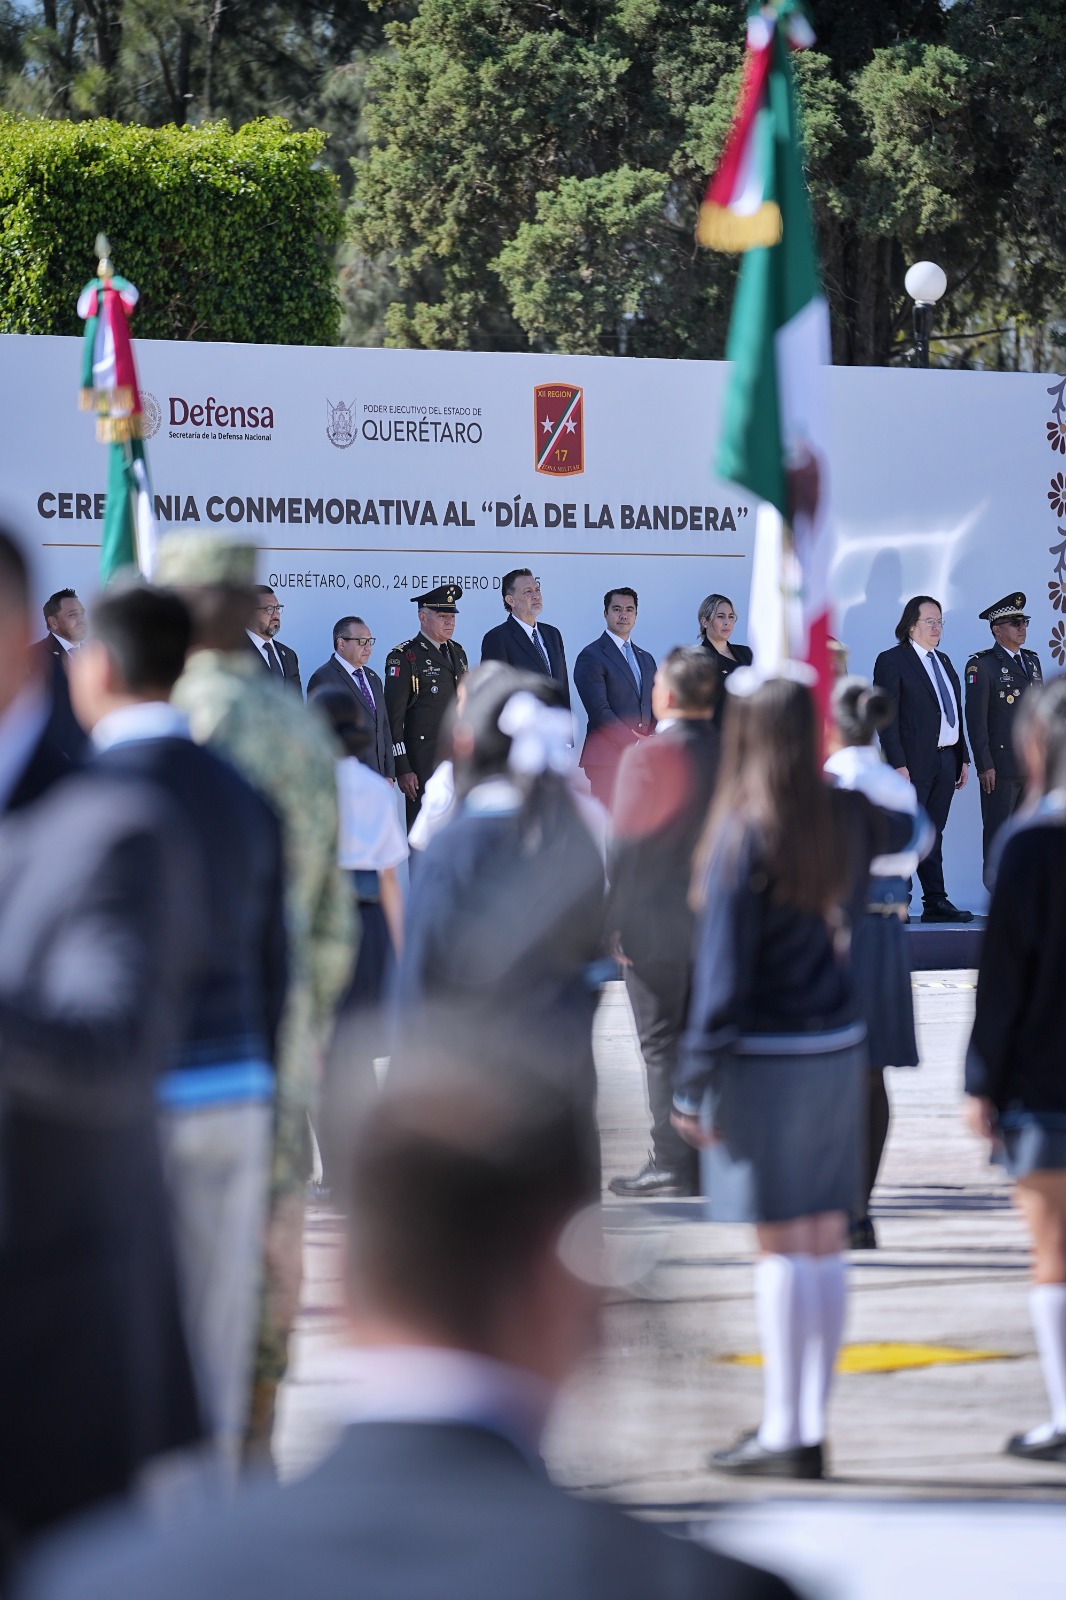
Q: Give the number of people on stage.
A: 9